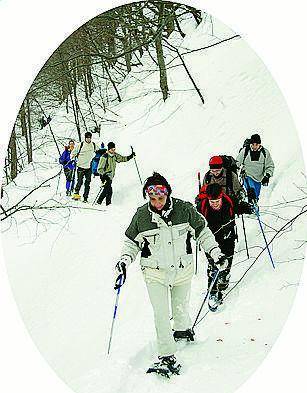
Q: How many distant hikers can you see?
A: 3